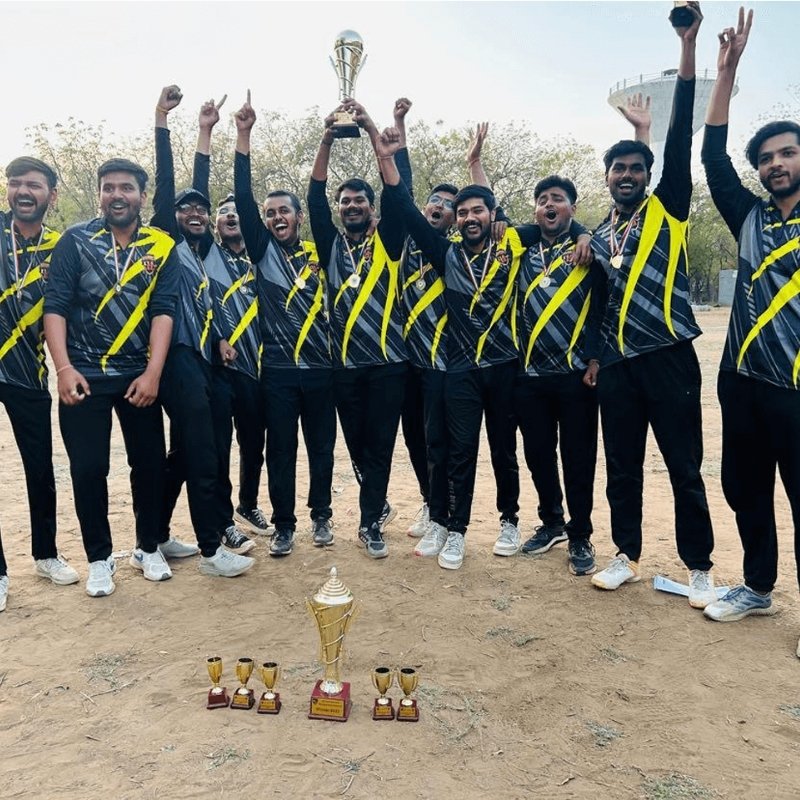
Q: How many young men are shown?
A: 11